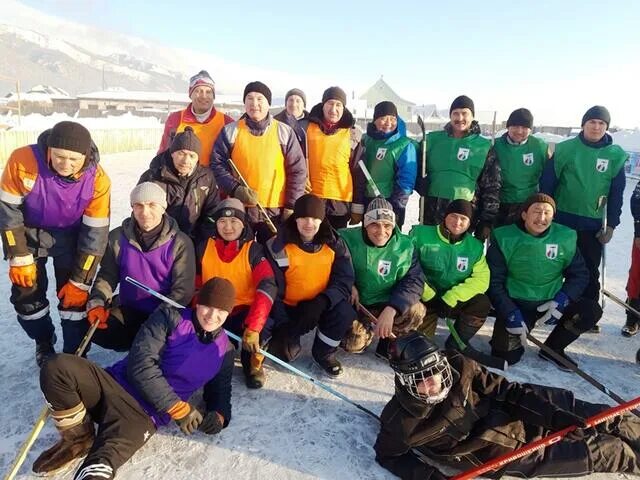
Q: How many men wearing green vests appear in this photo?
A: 7